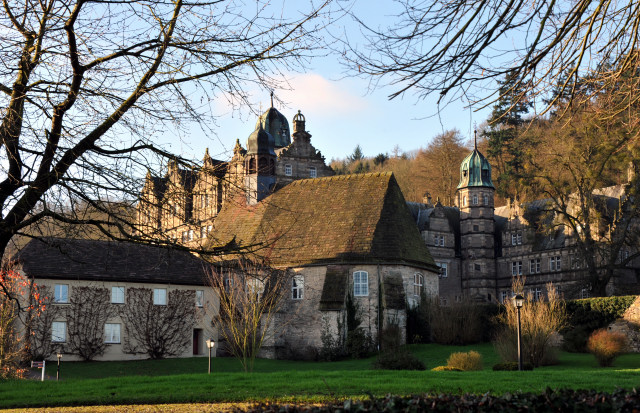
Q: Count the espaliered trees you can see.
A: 3